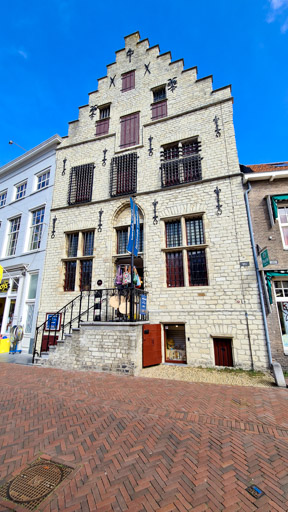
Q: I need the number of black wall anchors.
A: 13